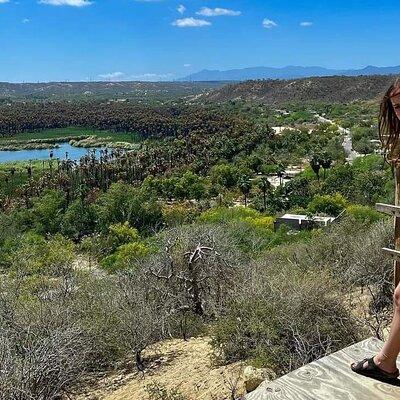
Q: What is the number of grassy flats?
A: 1